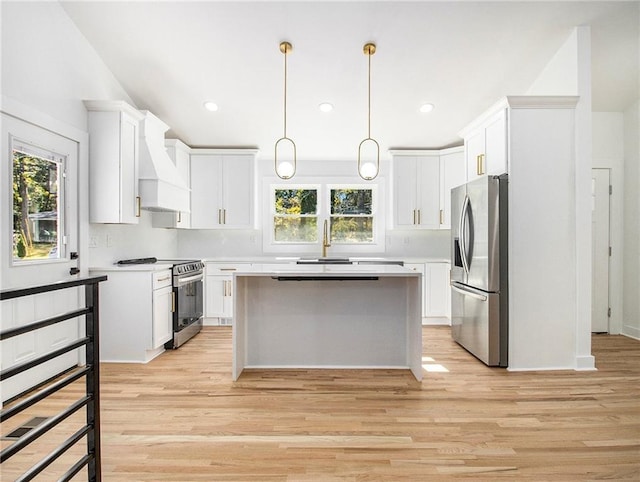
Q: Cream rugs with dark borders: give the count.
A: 0